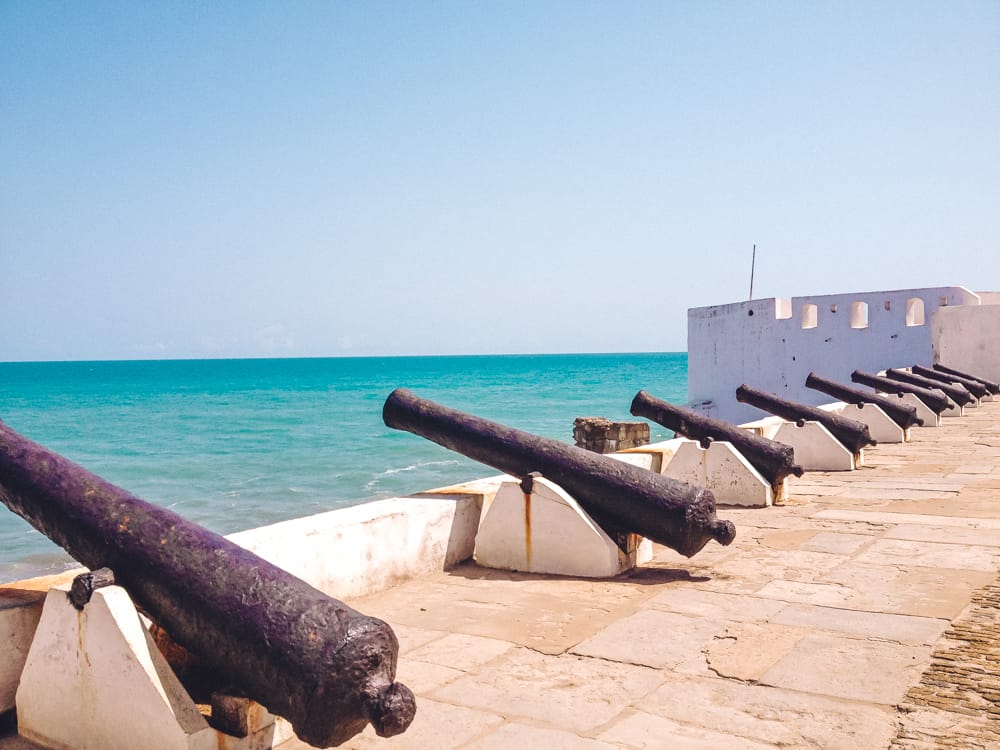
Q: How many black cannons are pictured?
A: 9